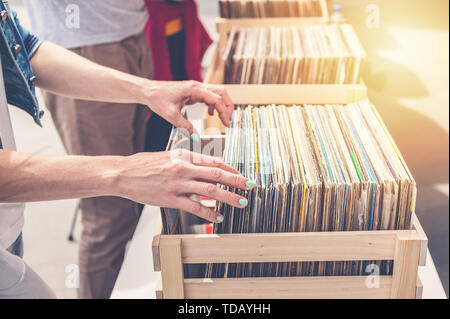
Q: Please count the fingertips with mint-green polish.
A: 4